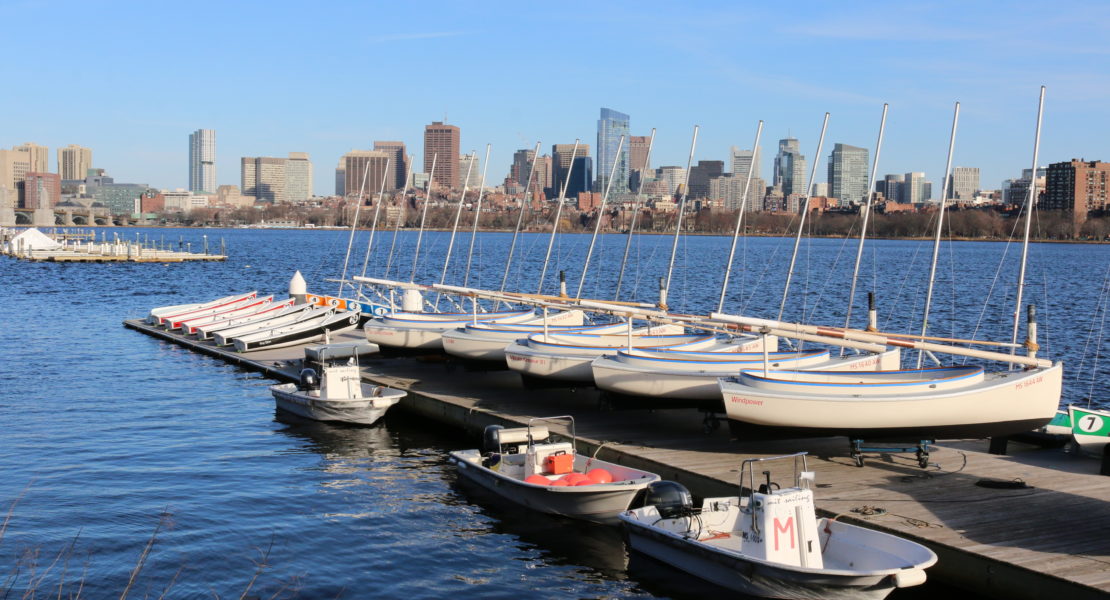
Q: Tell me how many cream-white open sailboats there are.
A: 5